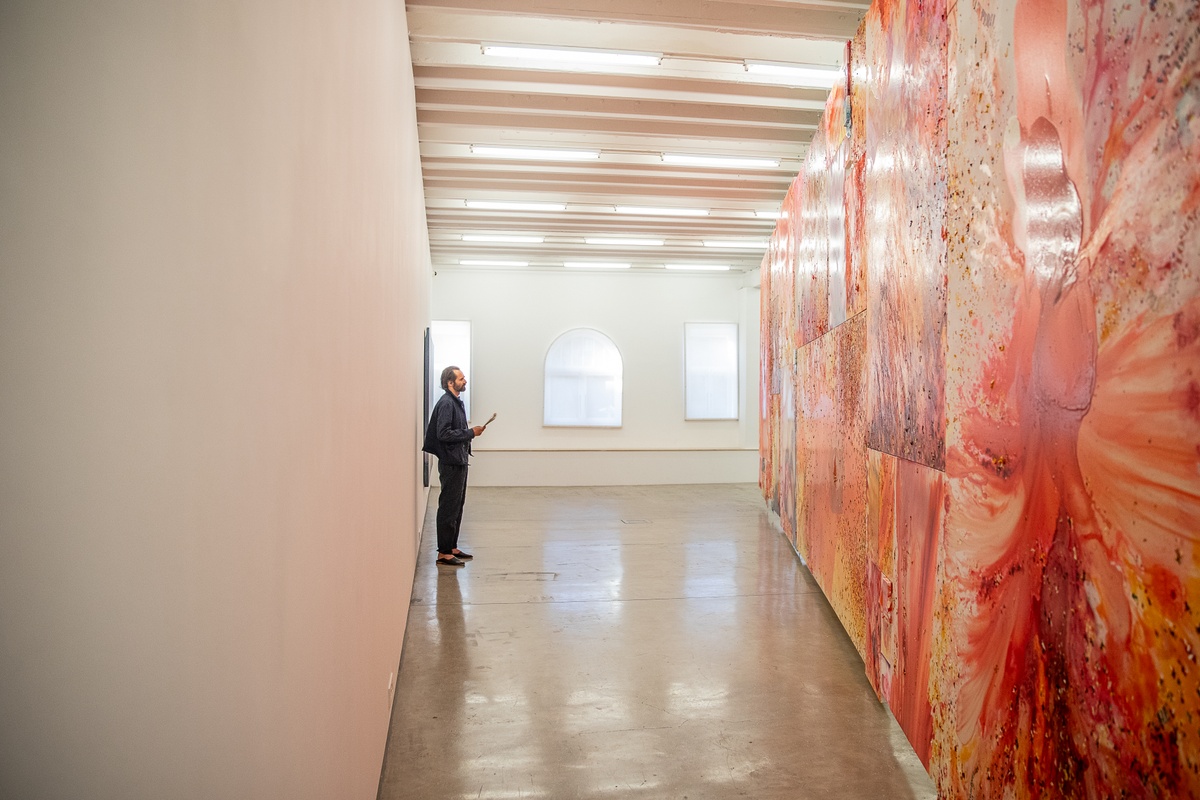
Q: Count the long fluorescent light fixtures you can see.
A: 13